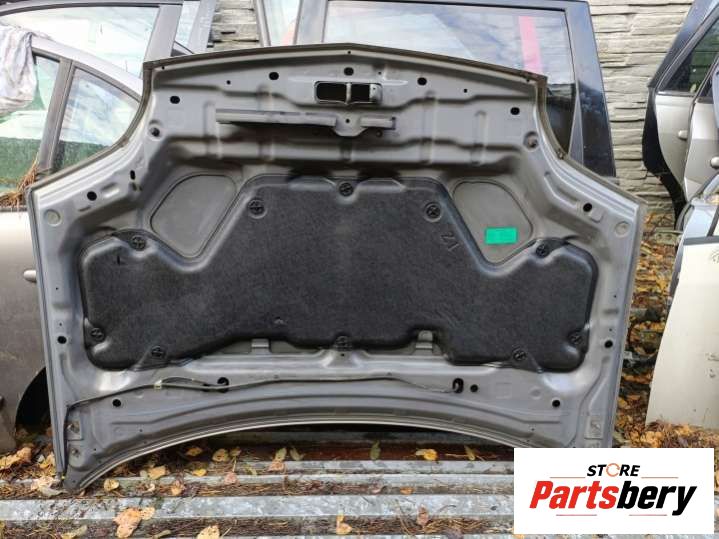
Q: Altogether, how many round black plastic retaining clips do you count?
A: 10